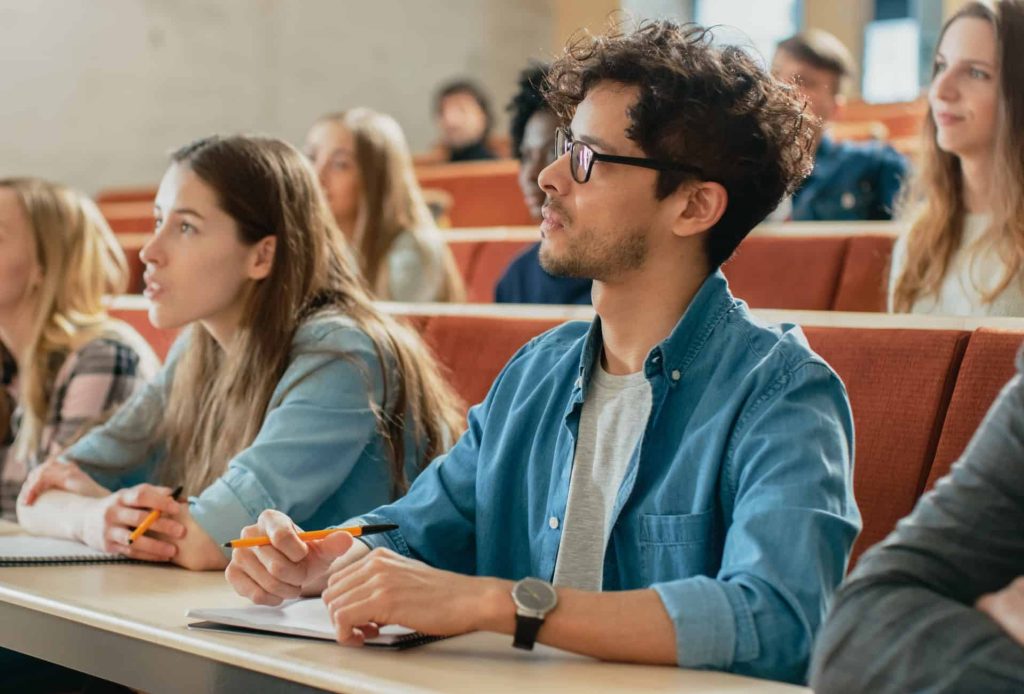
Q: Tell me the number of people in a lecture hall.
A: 9